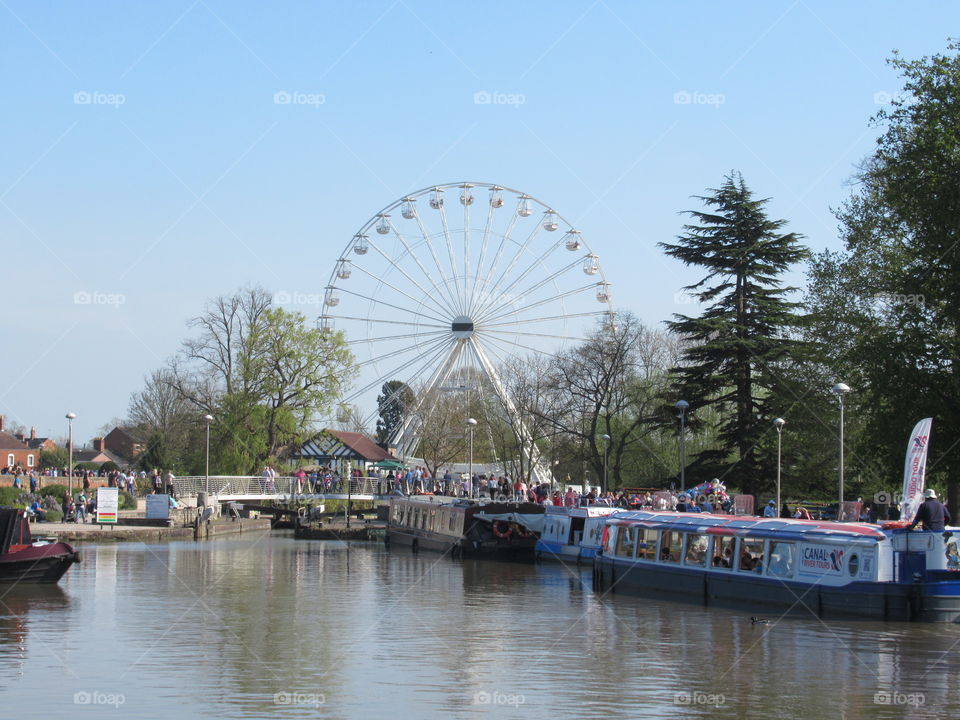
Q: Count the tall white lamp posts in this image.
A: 7